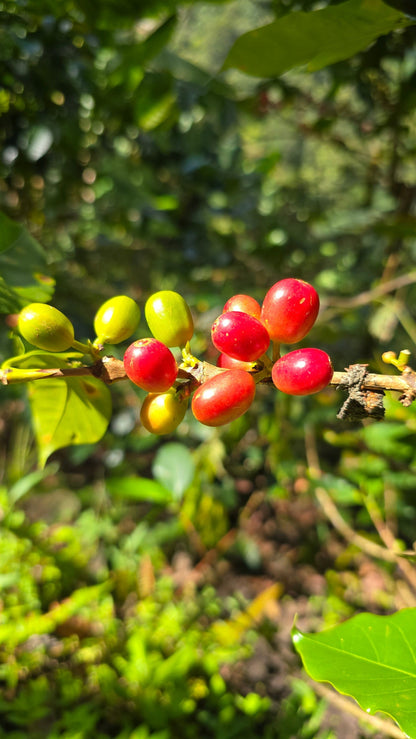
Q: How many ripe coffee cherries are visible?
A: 7